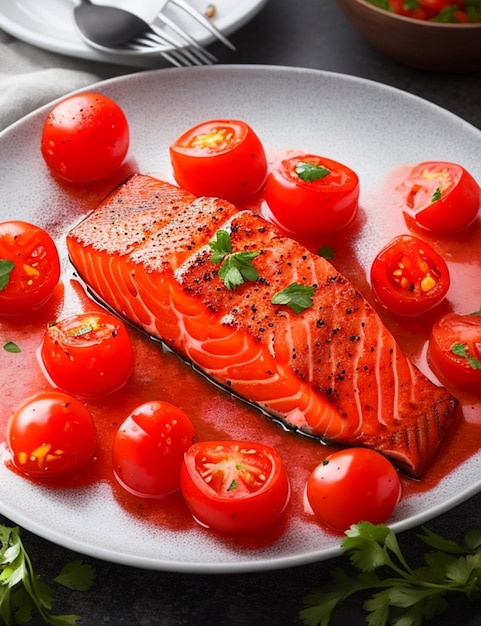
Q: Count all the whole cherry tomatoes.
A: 4